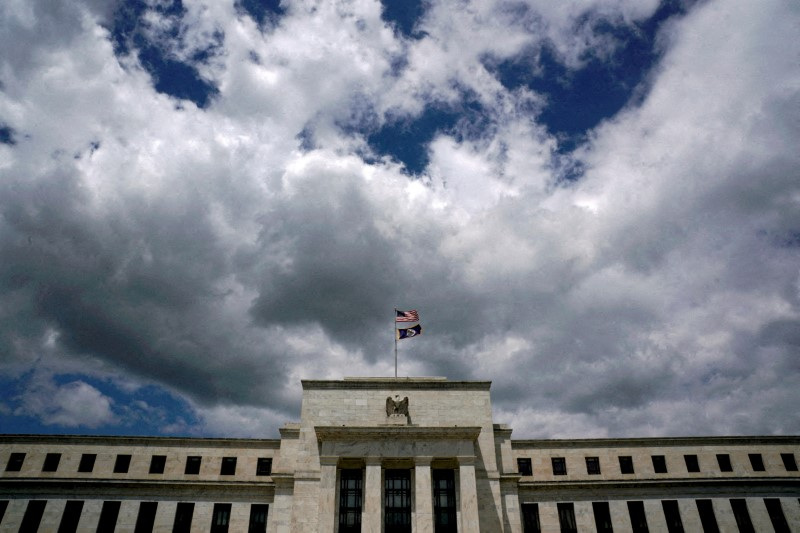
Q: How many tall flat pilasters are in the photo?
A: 4